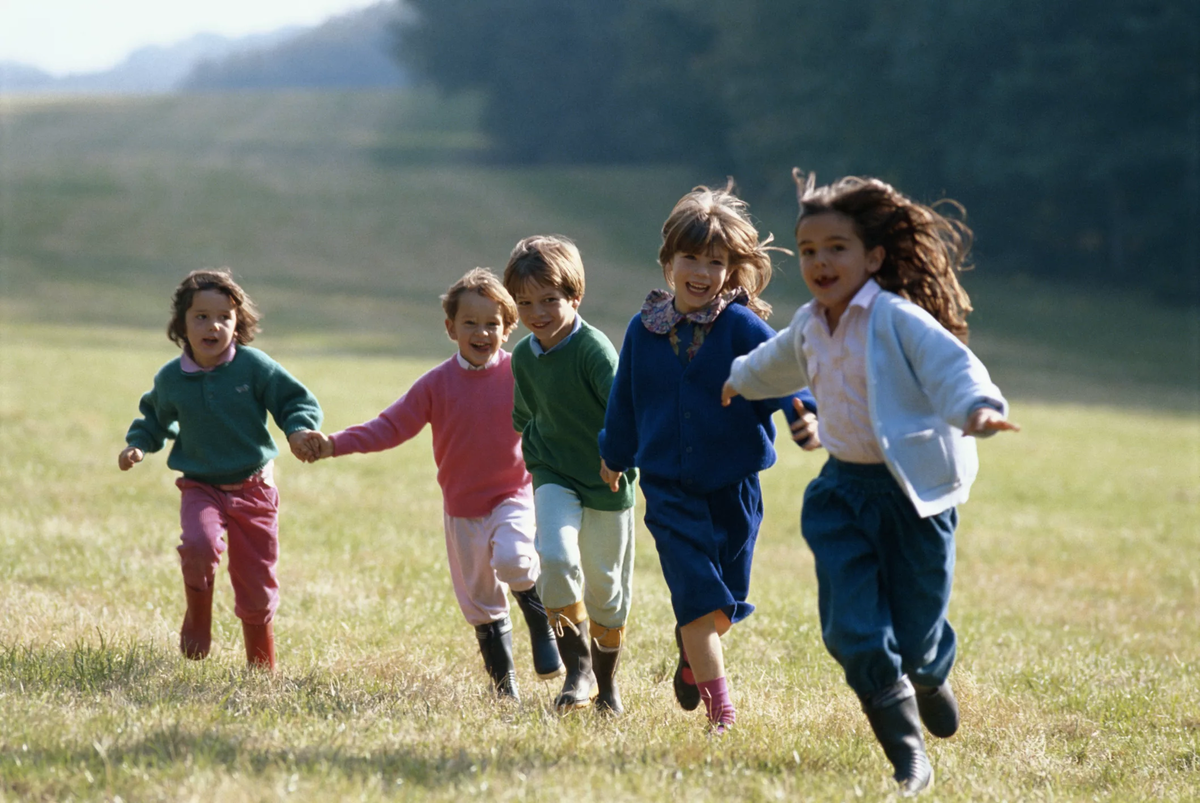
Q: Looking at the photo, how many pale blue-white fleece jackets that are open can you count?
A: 1